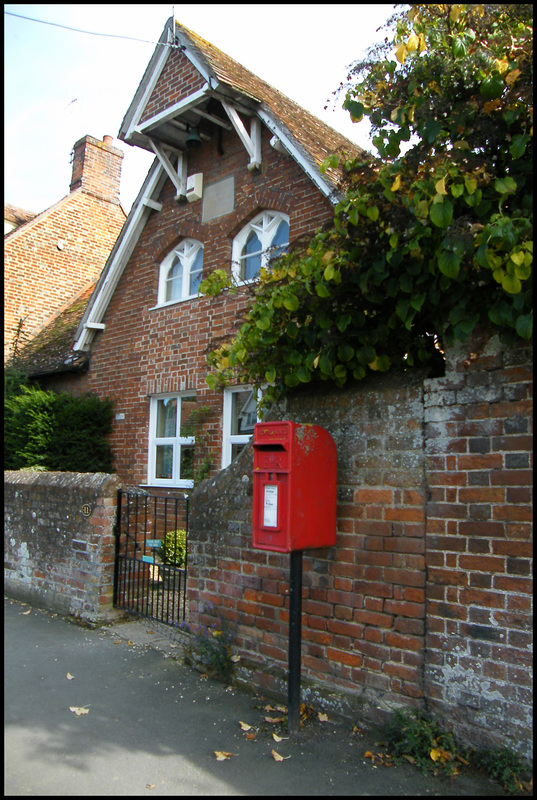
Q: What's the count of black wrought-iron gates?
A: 1